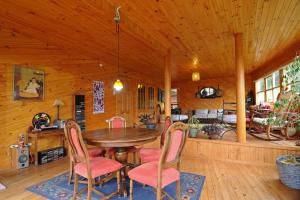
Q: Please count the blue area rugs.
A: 1